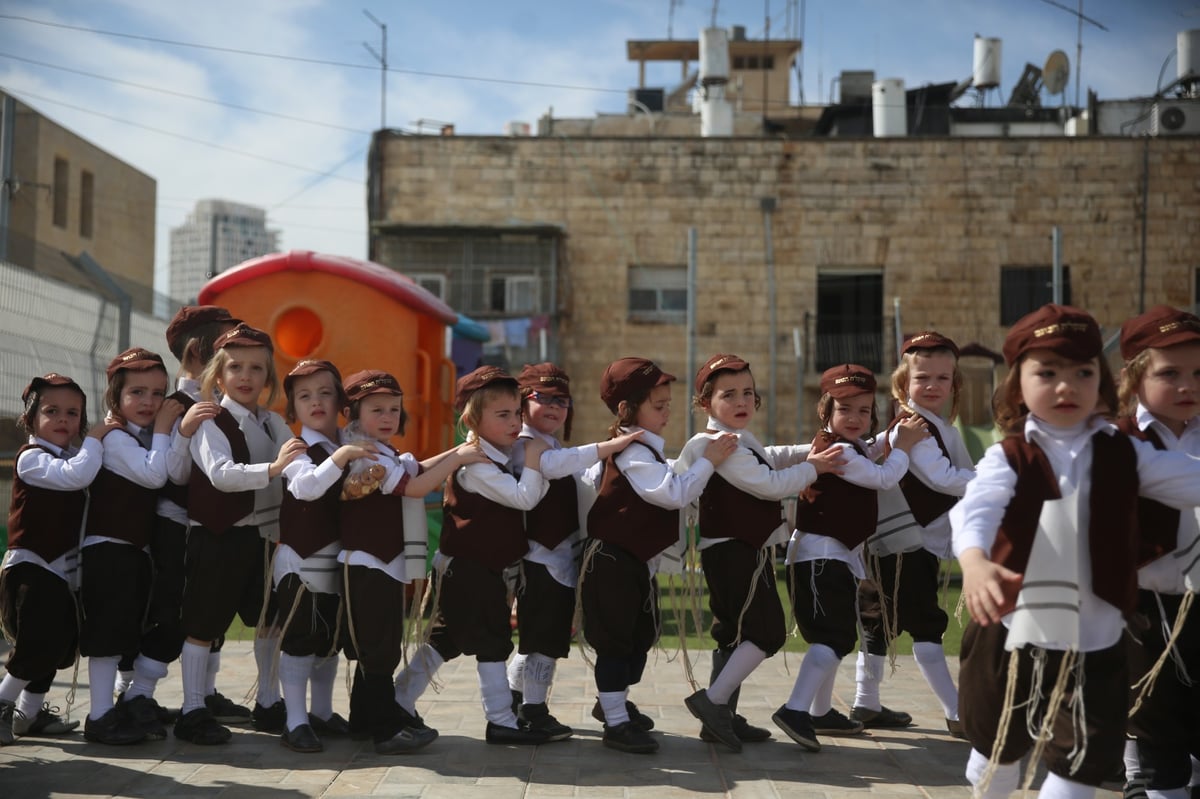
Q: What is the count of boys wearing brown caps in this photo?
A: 14